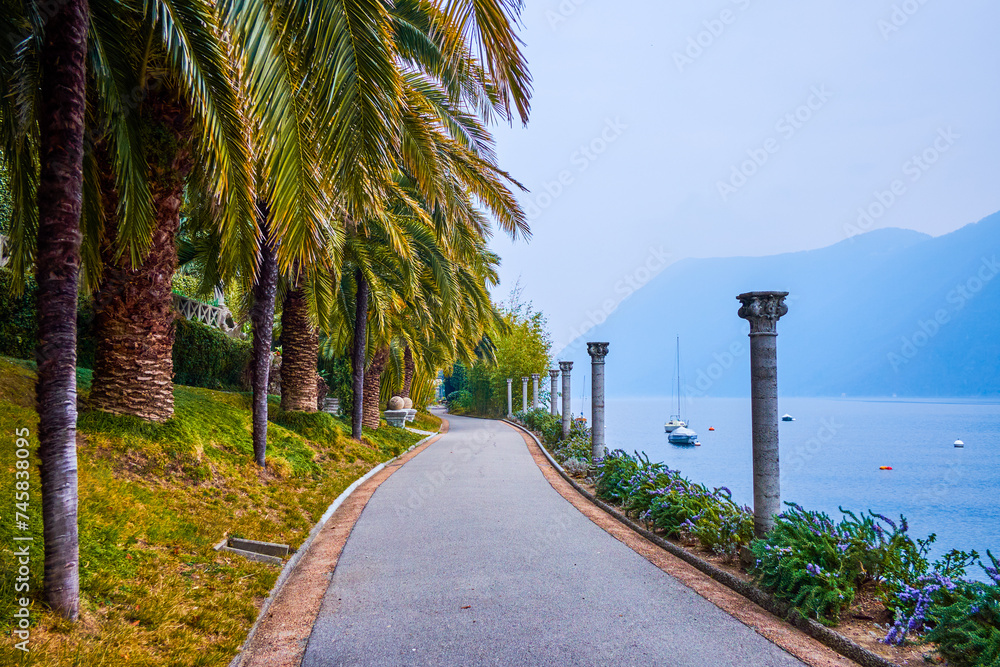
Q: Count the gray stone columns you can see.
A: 7